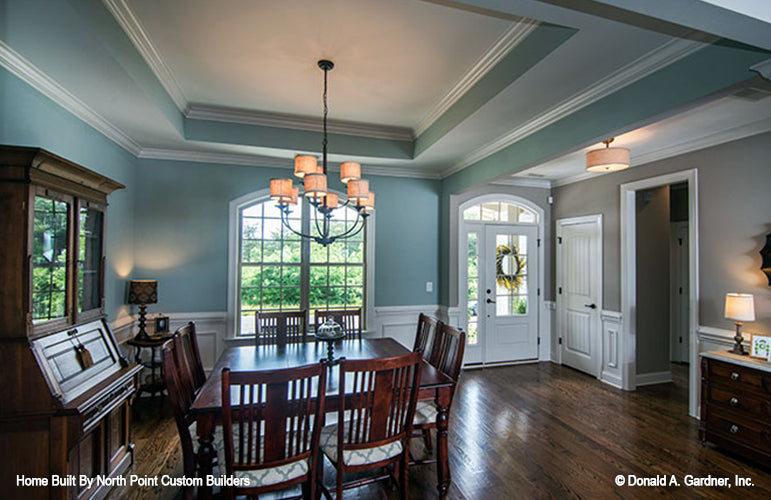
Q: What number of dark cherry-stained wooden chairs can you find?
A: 8